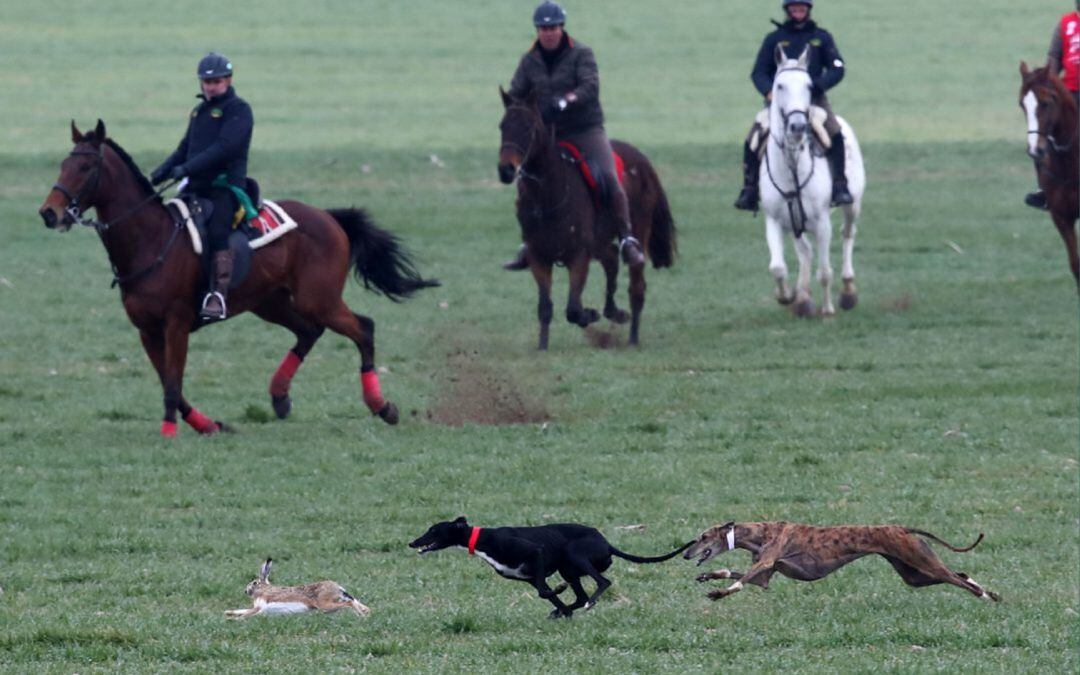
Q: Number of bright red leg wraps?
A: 4